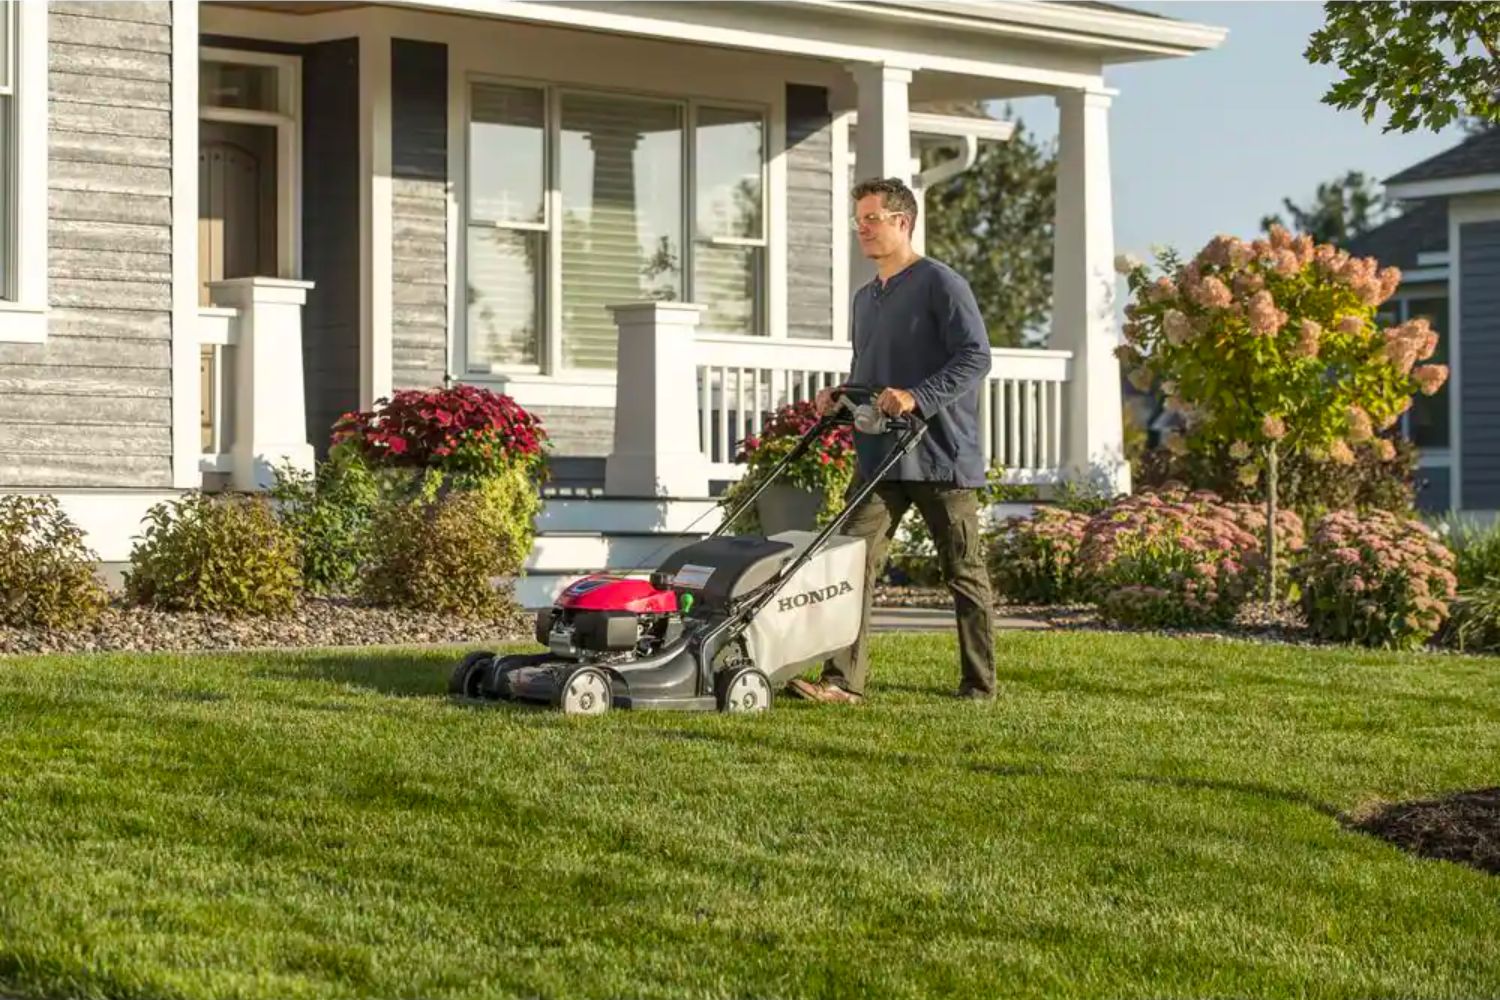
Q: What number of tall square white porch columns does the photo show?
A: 2